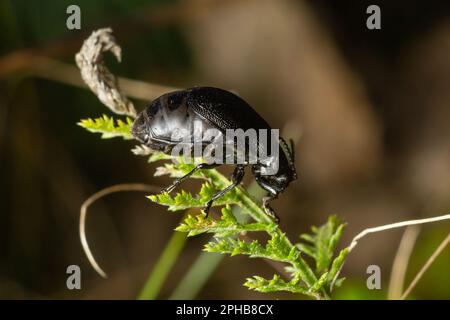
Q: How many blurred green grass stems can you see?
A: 2